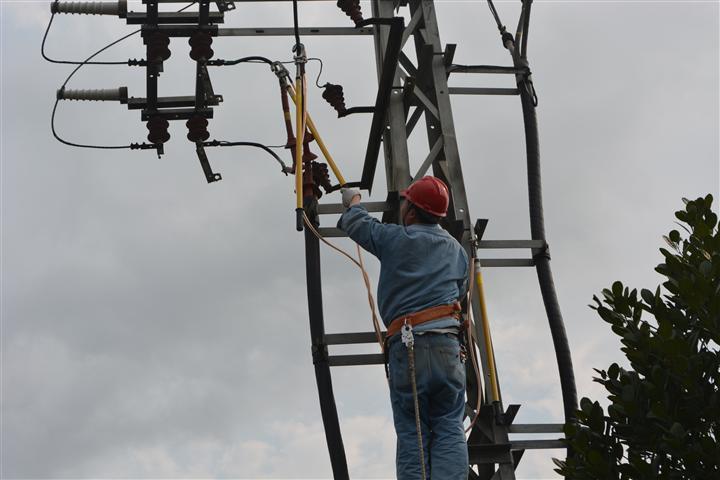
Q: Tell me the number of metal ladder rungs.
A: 10